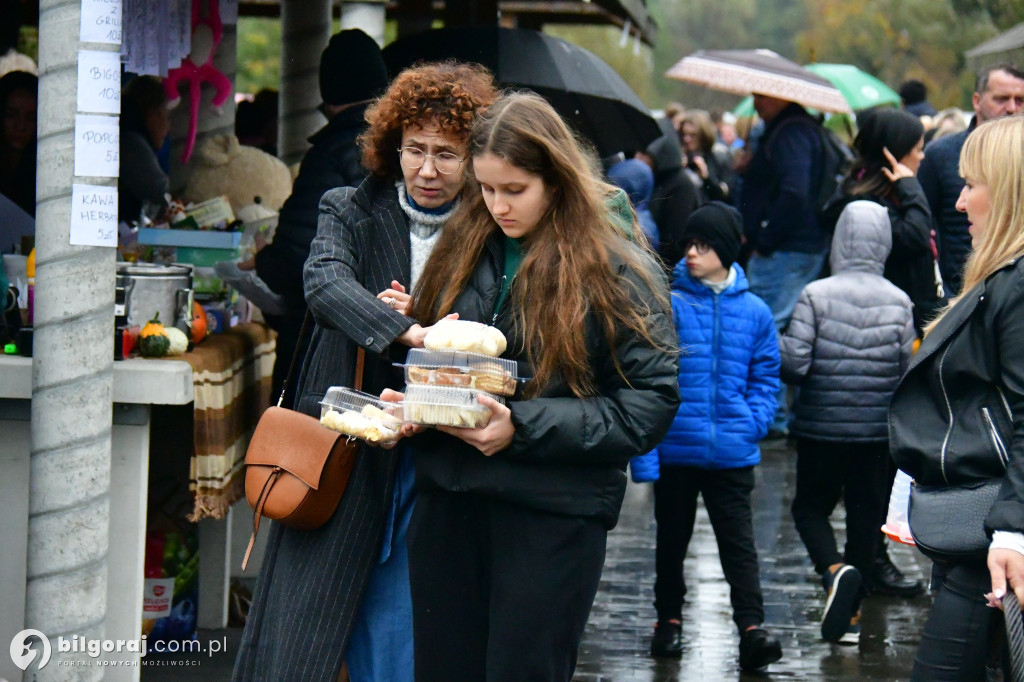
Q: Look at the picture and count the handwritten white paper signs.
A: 4